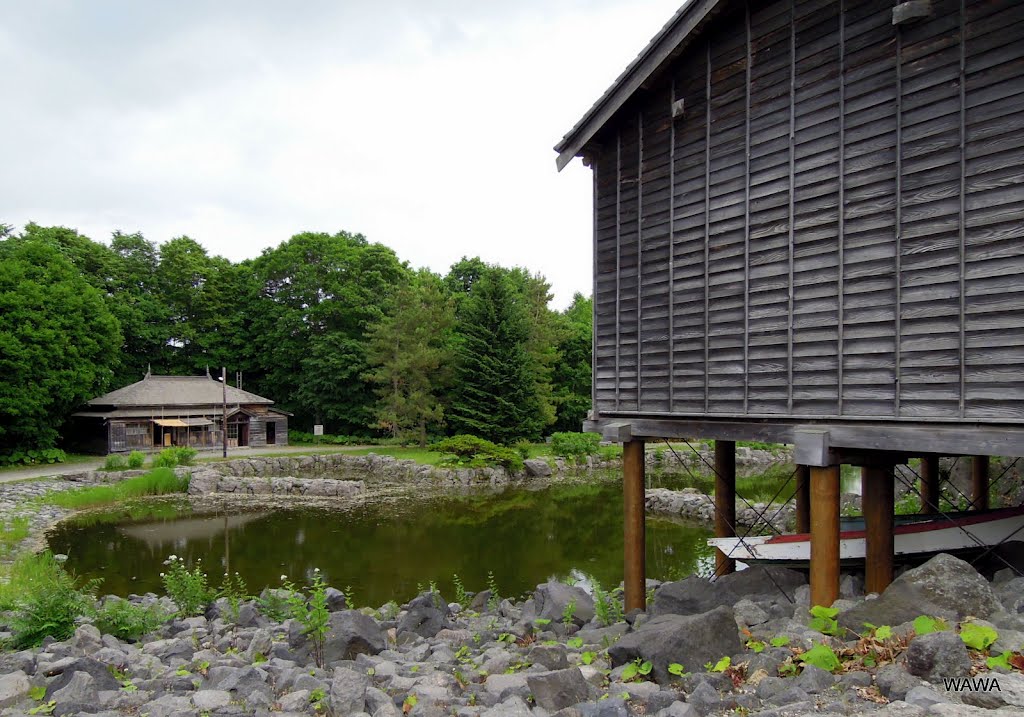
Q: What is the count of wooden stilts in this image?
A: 7